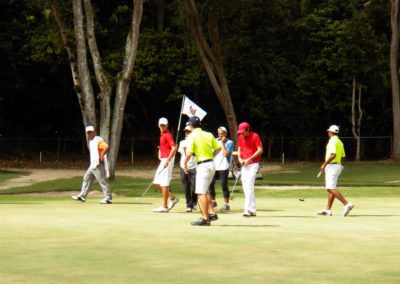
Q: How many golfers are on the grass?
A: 7